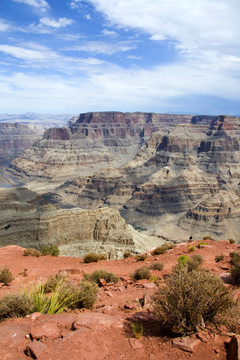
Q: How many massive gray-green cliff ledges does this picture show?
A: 1